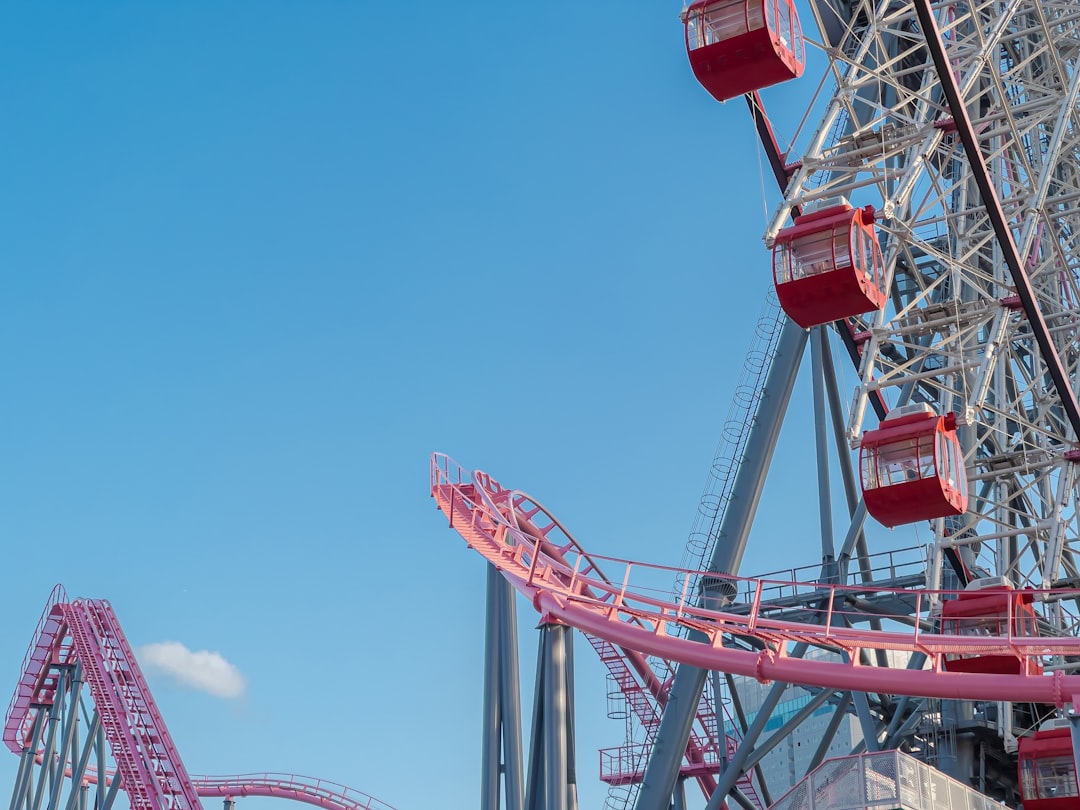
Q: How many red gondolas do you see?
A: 5